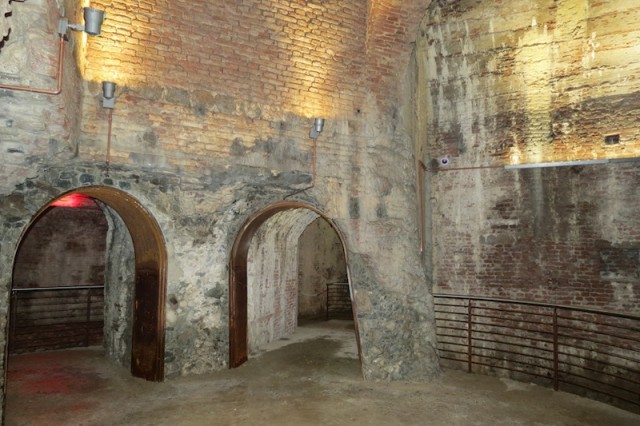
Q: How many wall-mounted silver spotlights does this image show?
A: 3